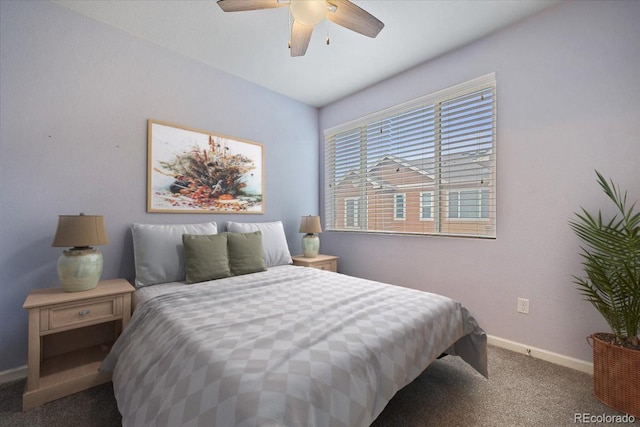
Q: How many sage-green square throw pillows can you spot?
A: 2